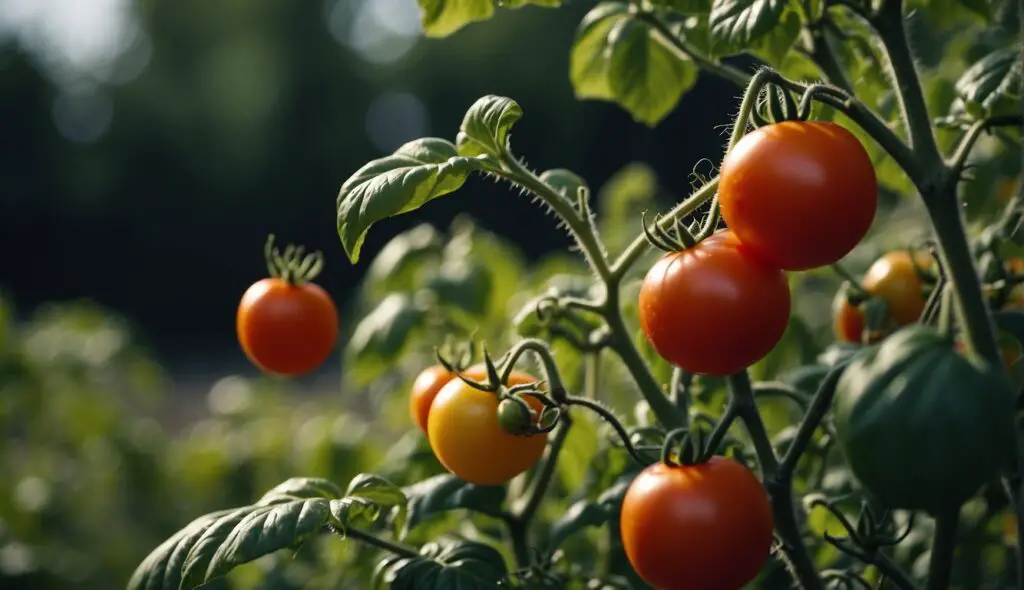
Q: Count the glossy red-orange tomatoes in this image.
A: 4